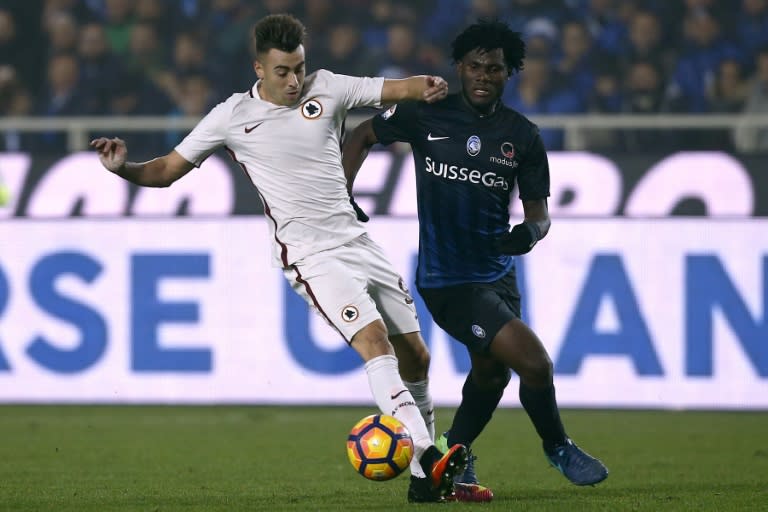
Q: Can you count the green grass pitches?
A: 1